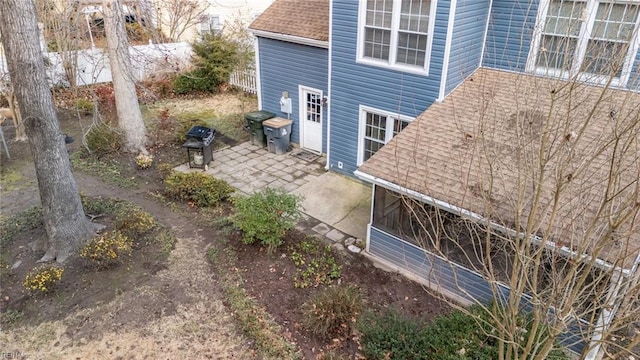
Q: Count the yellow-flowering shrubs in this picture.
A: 3